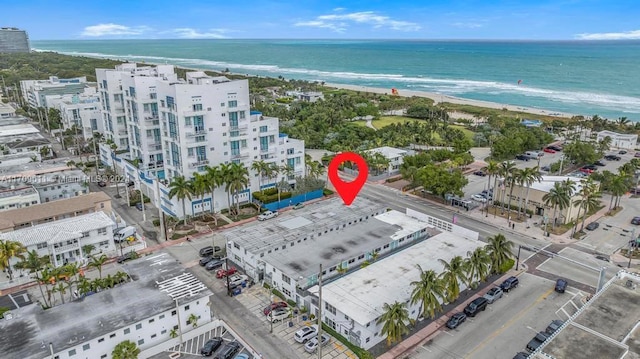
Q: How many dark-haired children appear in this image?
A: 0